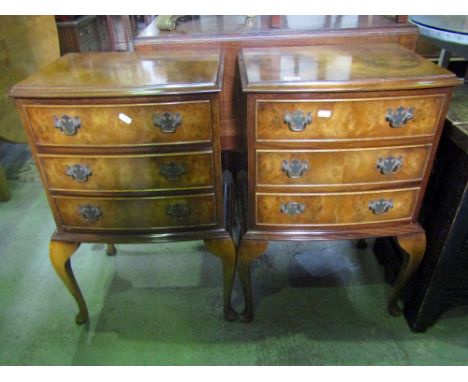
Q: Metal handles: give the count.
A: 12